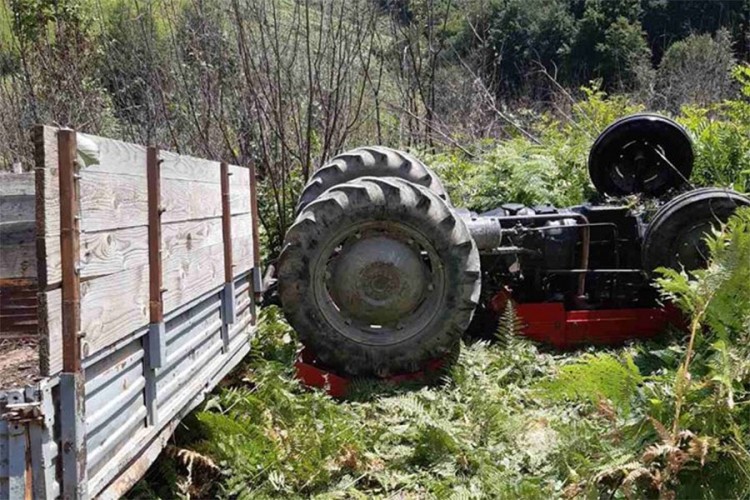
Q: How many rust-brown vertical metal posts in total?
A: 4